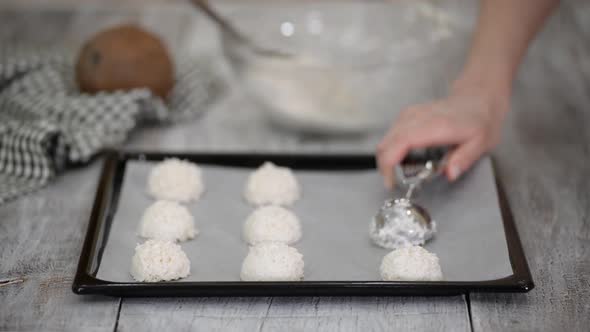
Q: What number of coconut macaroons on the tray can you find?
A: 7